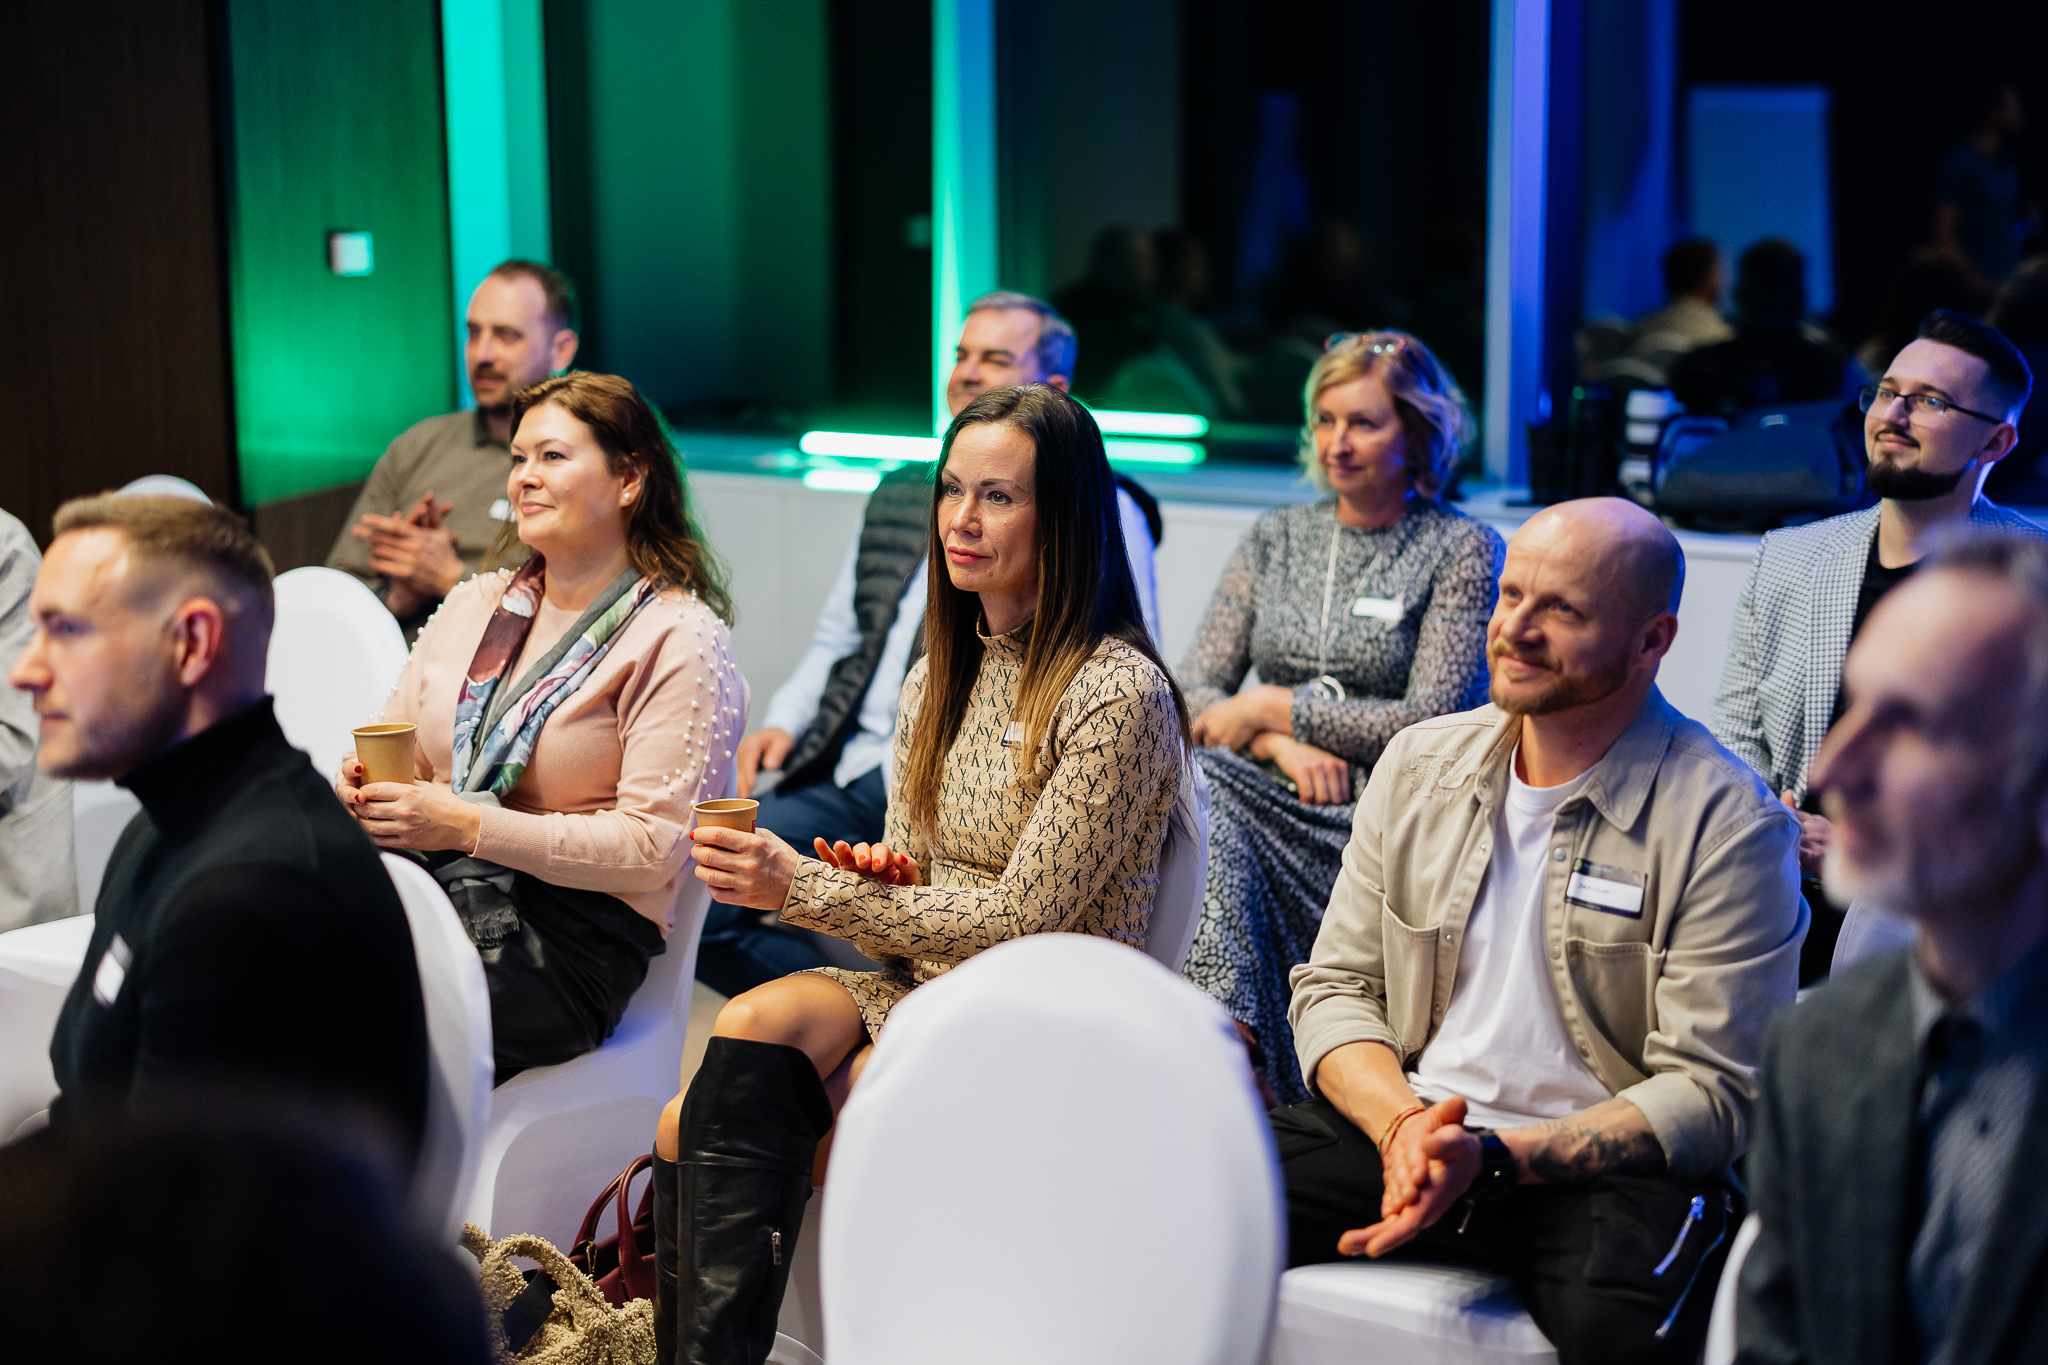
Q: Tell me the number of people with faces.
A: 9